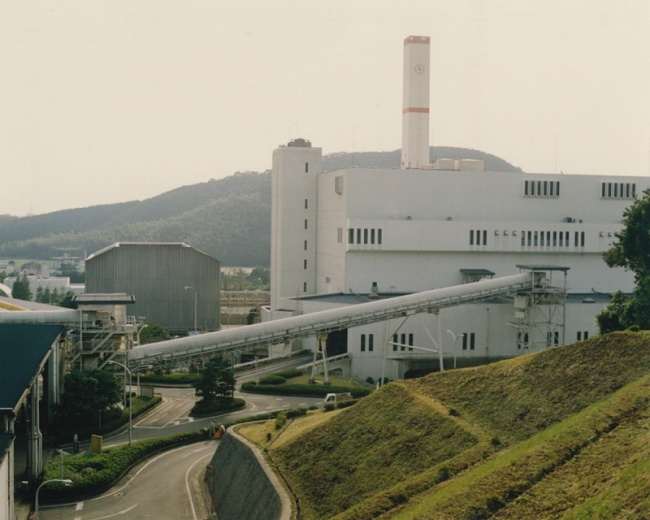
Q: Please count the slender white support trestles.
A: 2